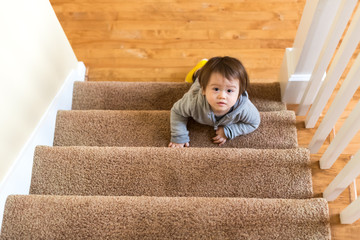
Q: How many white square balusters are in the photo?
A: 6